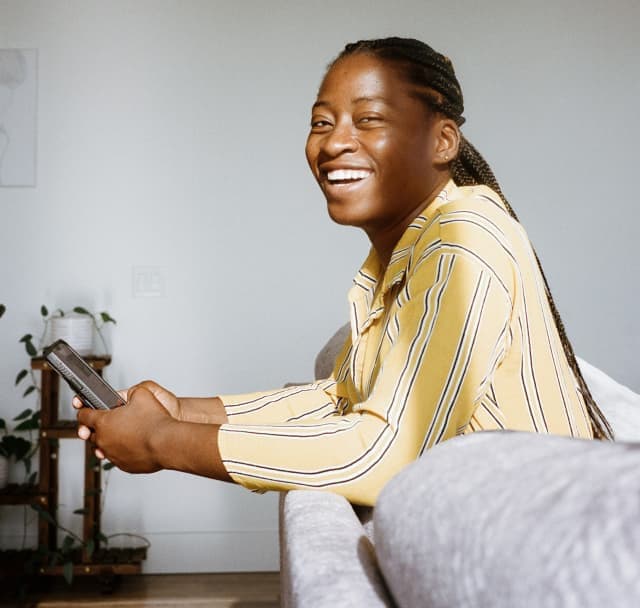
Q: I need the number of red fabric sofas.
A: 0